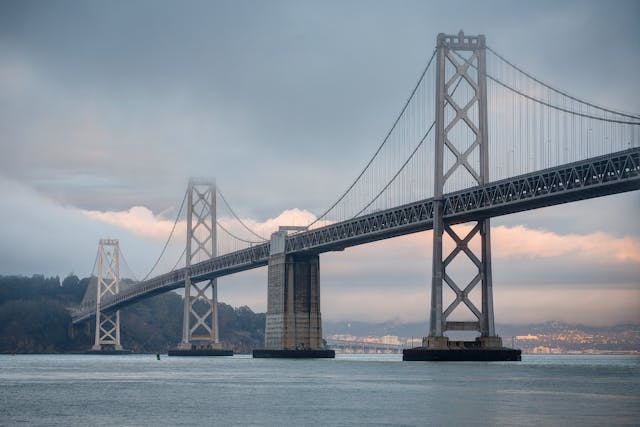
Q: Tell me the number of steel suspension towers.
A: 3